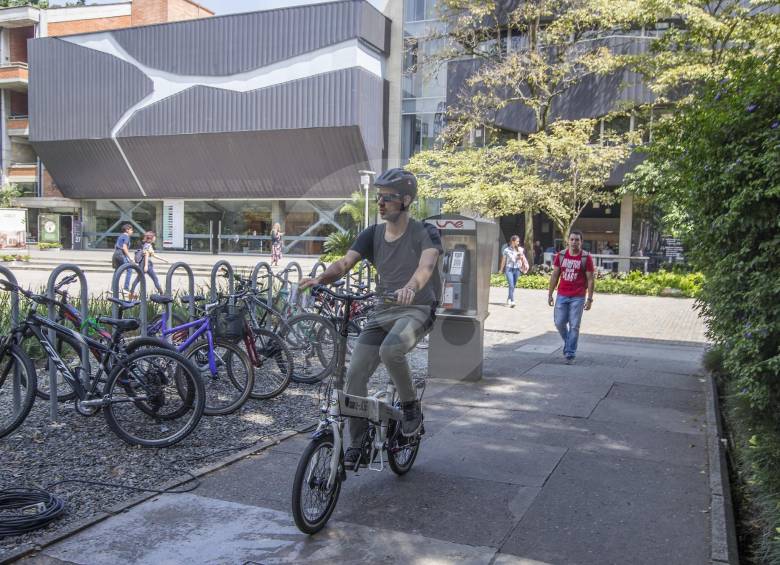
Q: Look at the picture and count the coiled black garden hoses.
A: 1